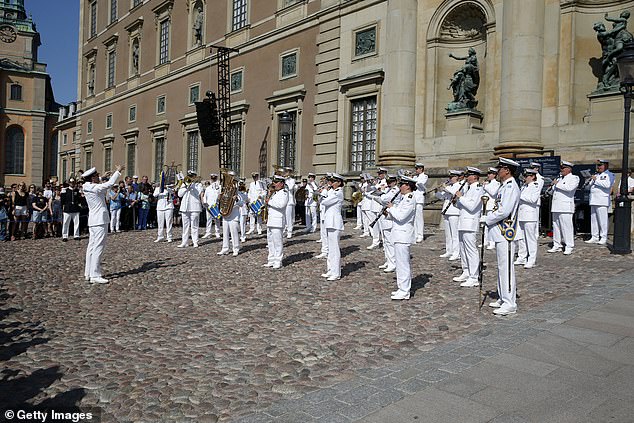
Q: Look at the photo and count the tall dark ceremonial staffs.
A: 1